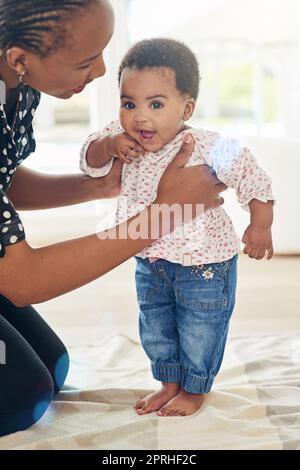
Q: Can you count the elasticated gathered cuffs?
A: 2